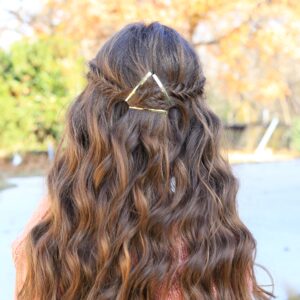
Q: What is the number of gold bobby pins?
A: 3